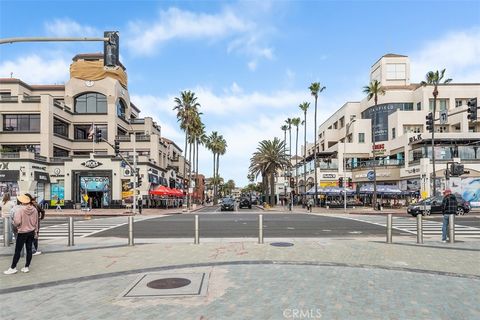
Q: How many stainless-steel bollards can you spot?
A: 8